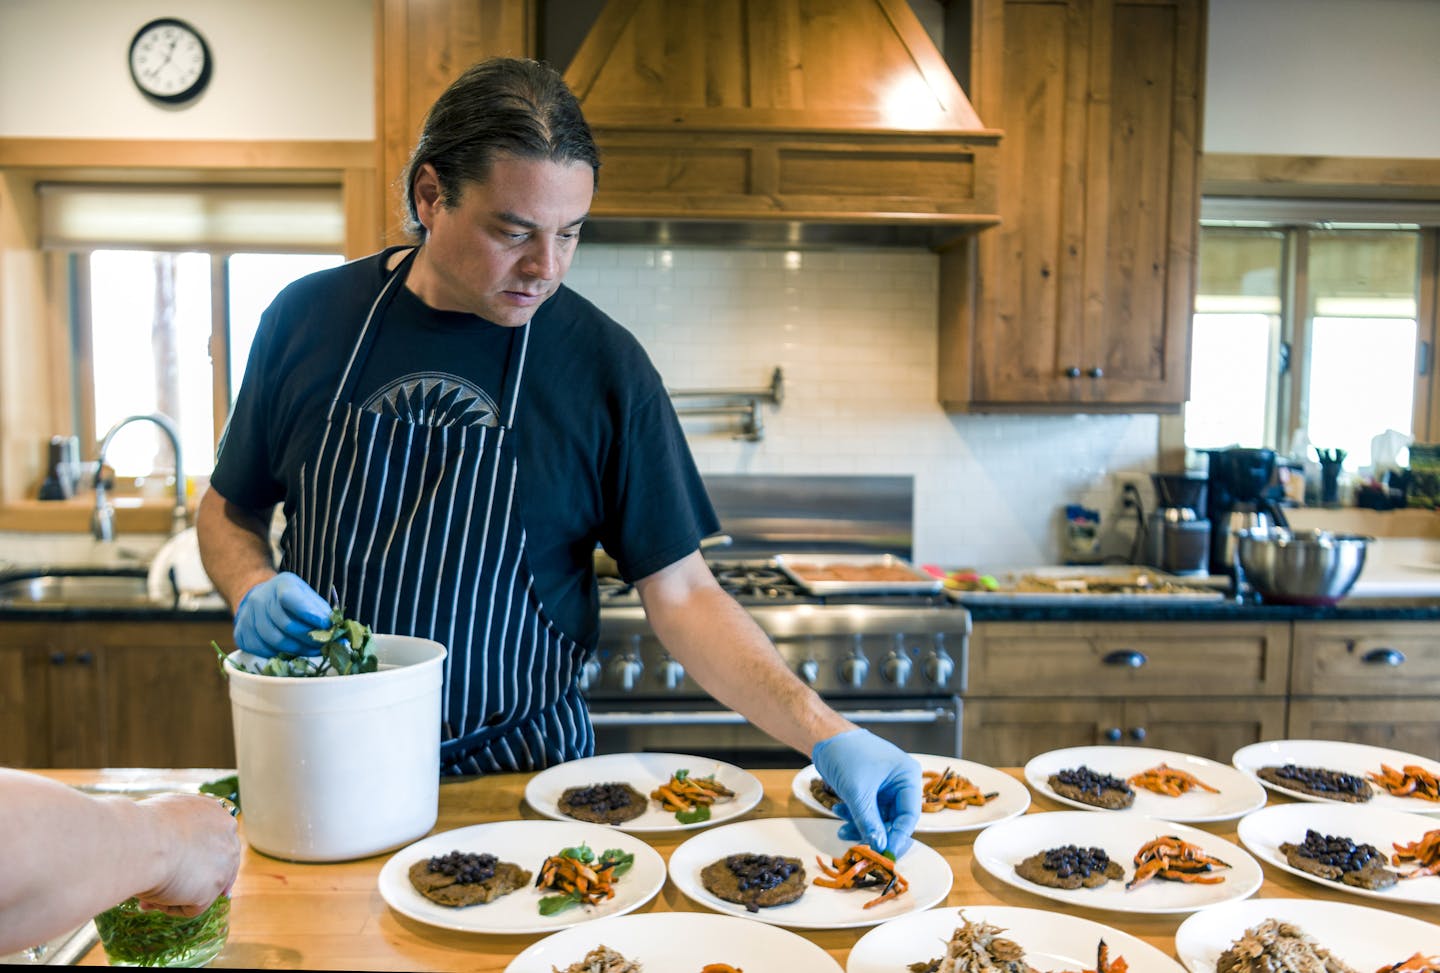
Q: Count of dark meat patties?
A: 8